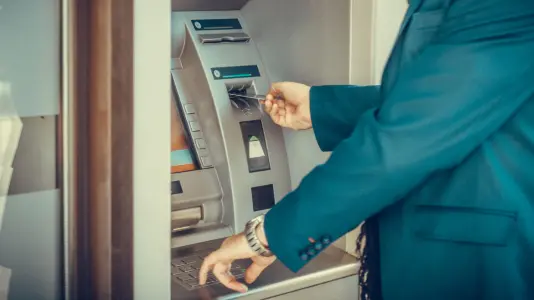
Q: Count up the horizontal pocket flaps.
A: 1